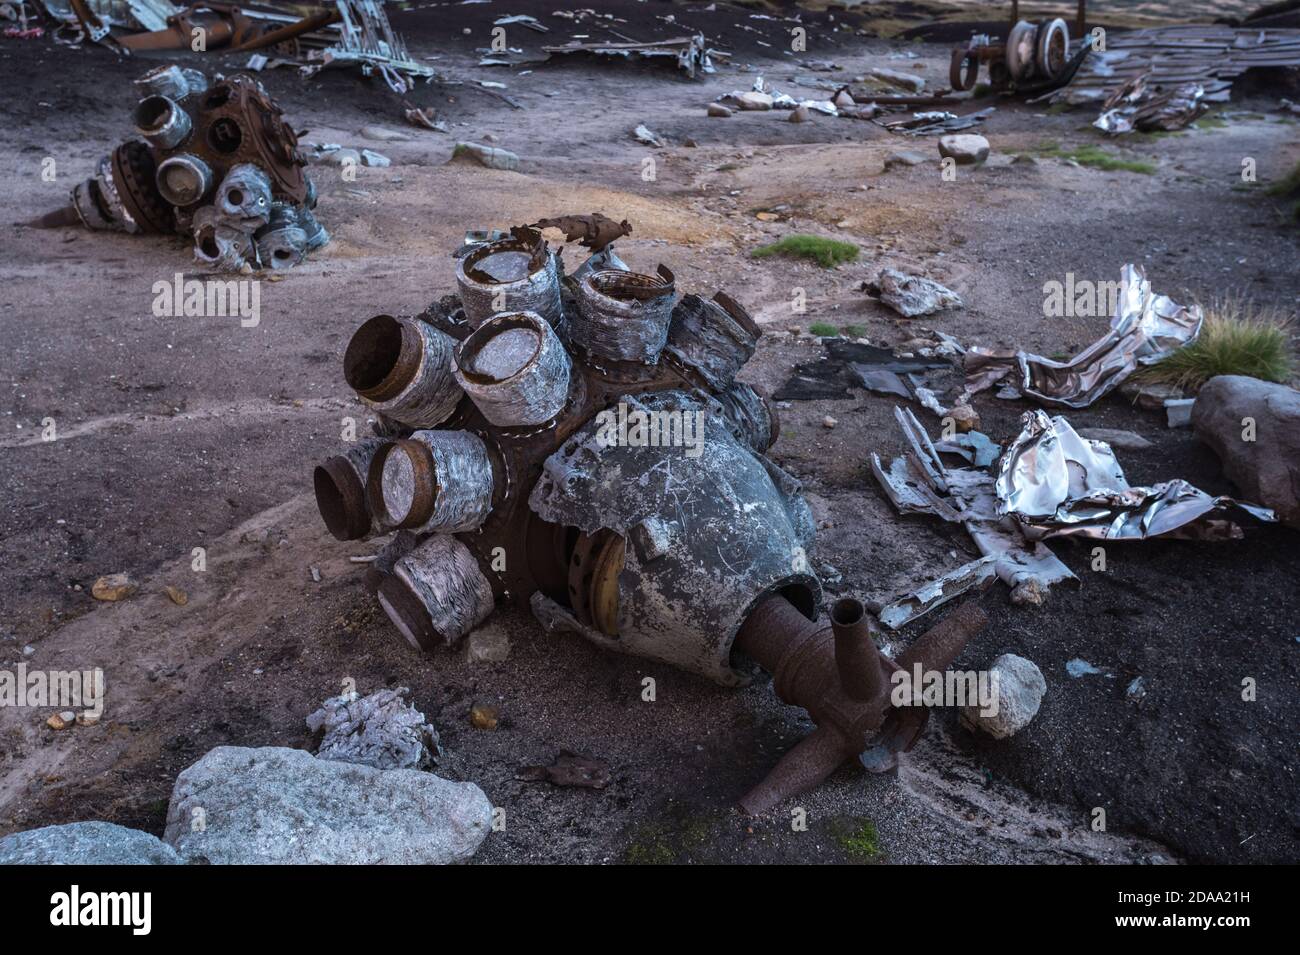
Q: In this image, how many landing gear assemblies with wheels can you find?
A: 1